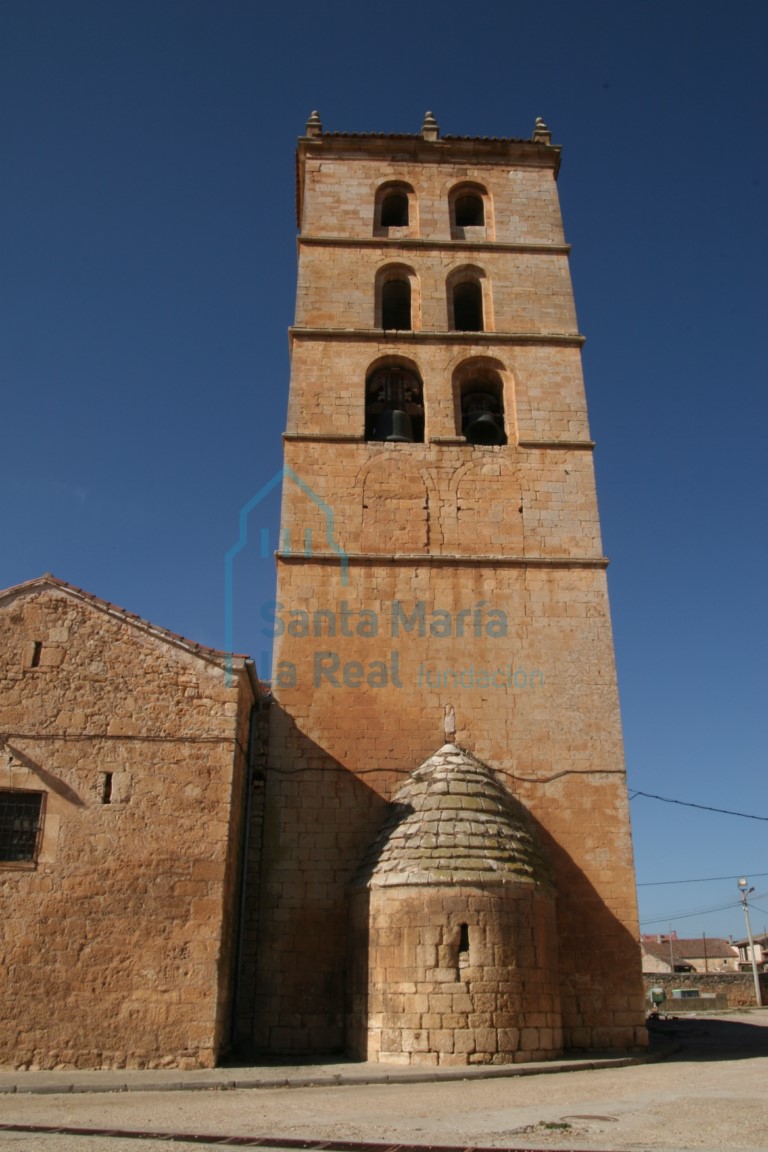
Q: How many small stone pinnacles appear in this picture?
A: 3